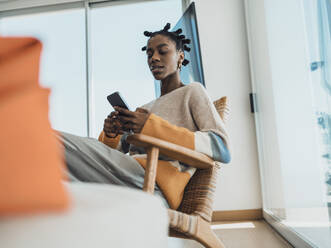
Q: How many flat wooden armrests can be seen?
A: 1